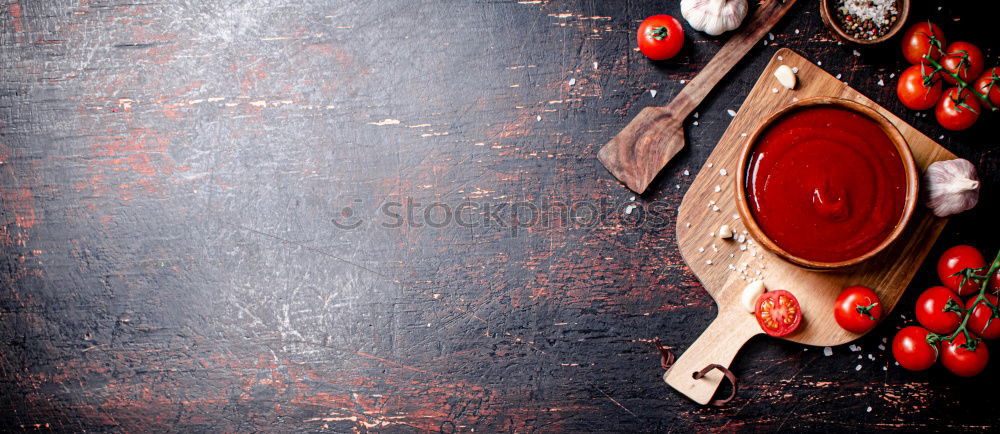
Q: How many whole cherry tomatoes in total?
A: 13